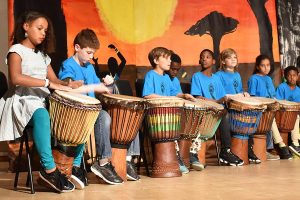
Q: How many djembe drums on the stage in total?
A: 8